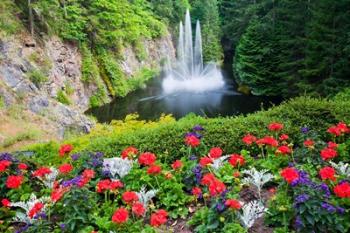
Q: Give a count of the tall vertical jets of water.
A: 3